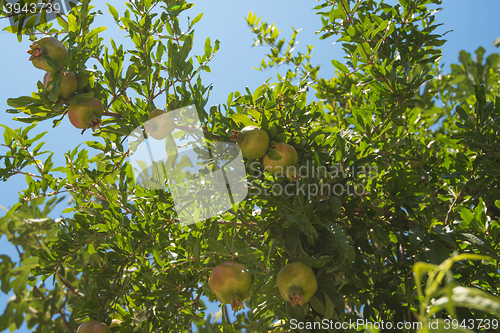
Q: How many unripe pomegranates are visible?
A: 9